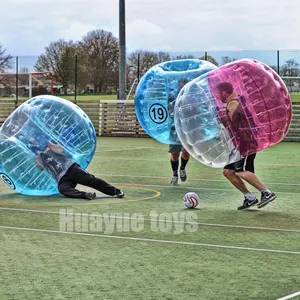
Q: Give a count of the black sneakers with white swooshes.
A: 2